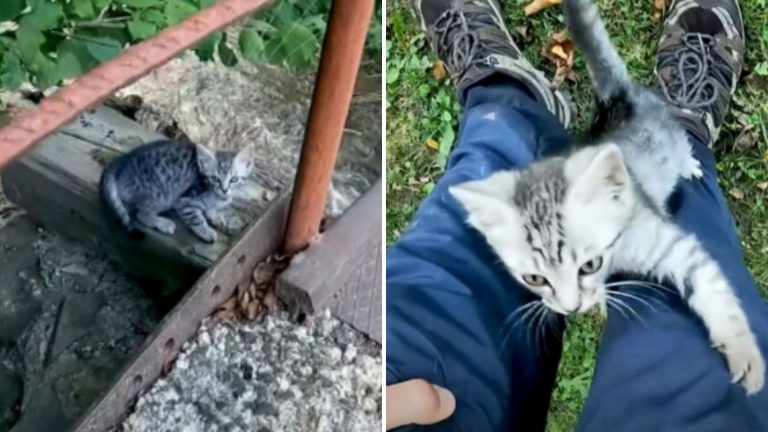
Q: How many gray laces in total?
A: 2